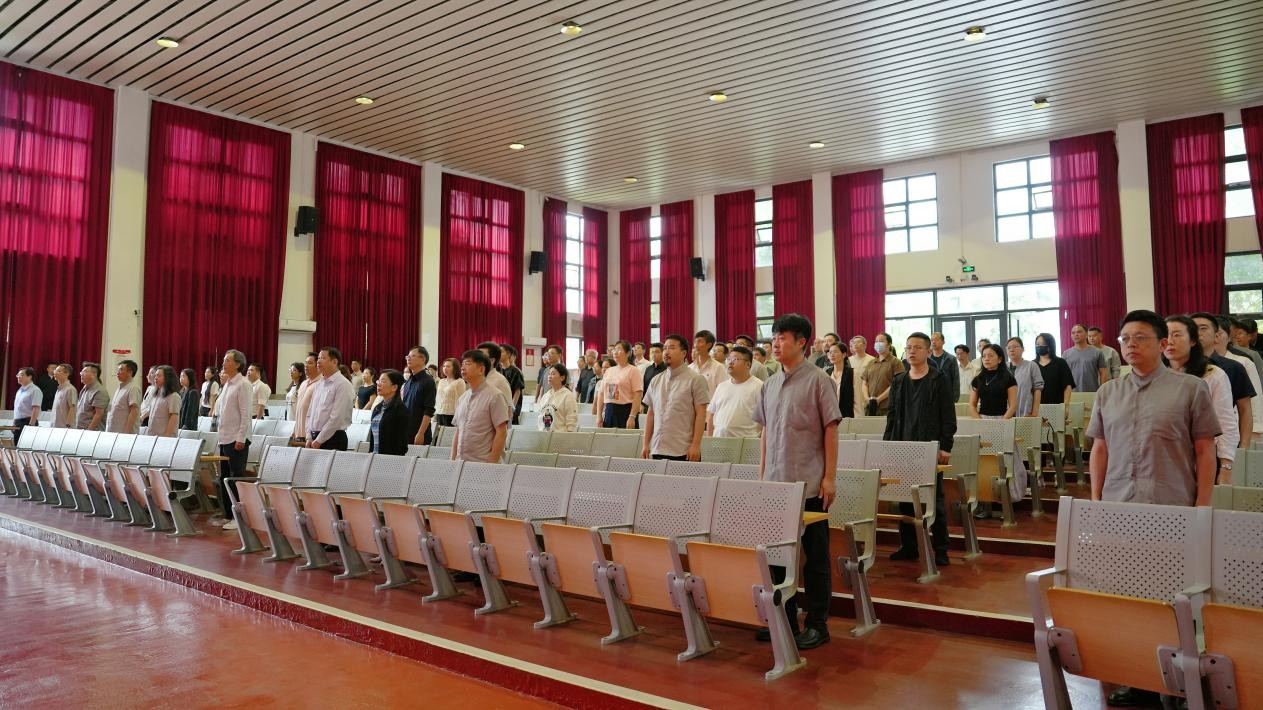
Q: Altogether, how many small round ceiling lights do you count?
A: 9